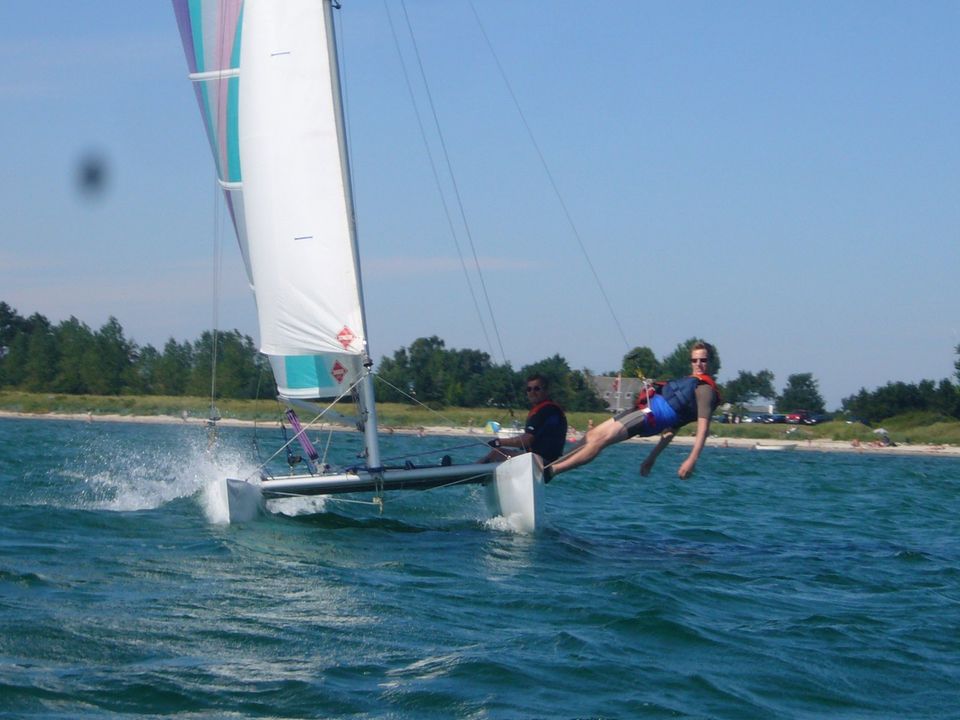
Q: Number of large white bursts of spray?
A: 1